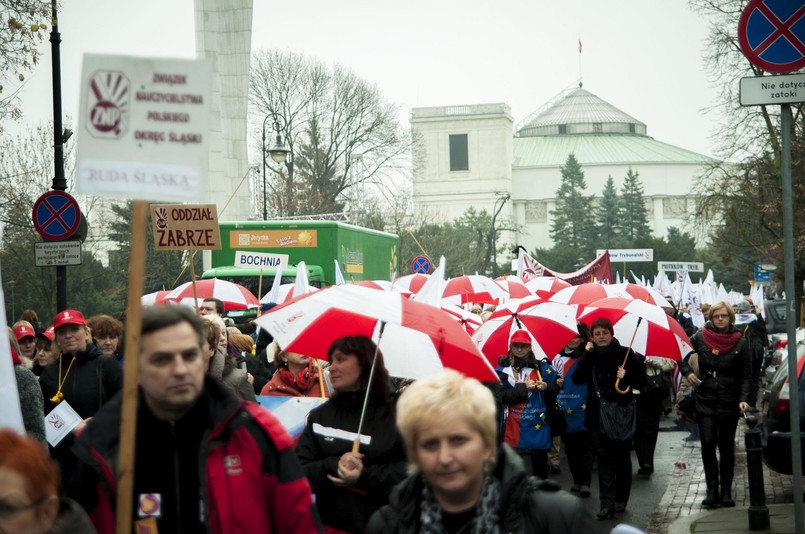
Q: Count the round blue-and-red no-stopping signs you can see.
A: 3